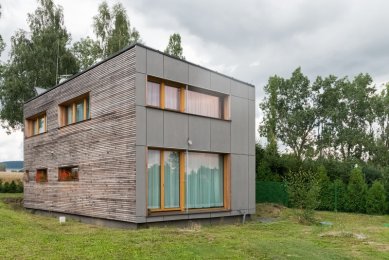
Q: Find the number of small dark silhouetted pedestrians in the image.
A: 0